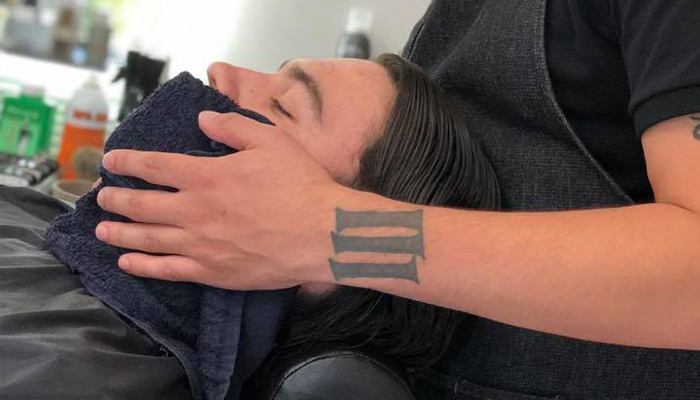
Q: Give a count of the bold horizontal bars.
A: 3